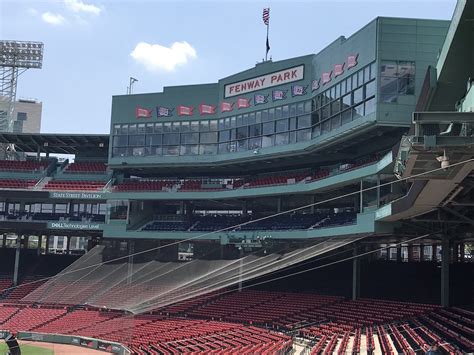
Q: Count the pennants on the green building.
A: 13